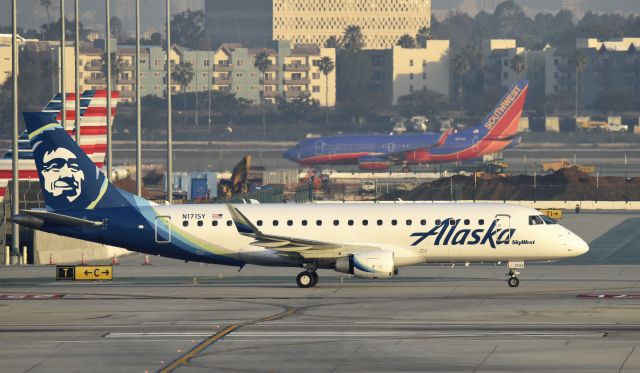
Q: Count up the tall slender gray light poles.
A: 6